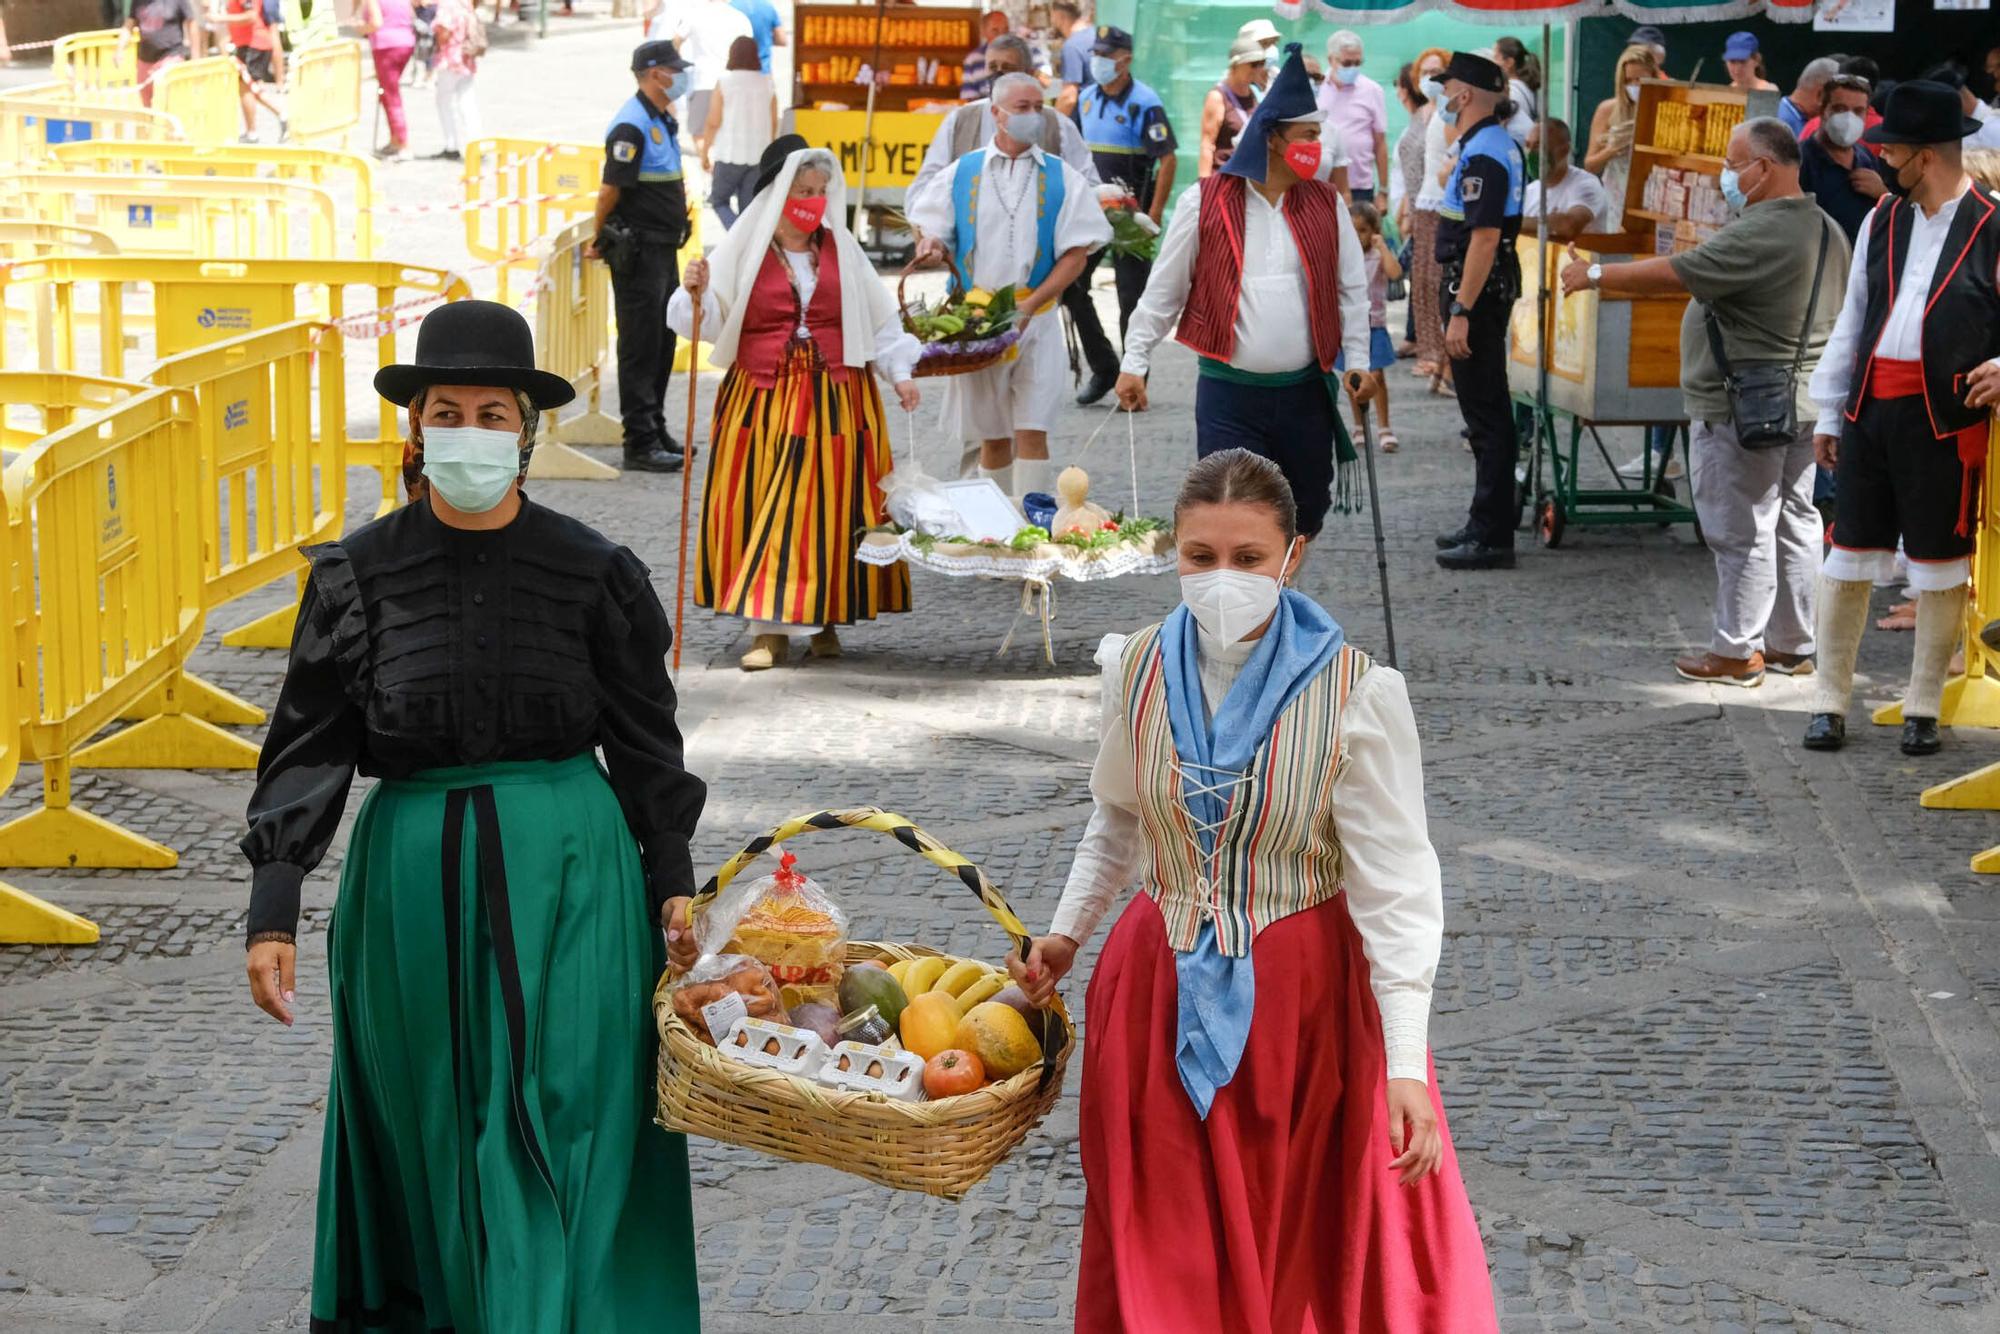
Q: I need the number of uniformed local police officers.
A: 3